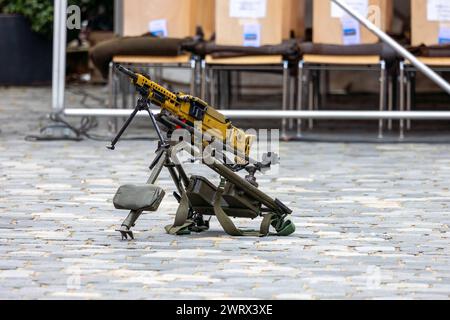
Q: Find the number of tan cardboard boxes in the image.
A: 4